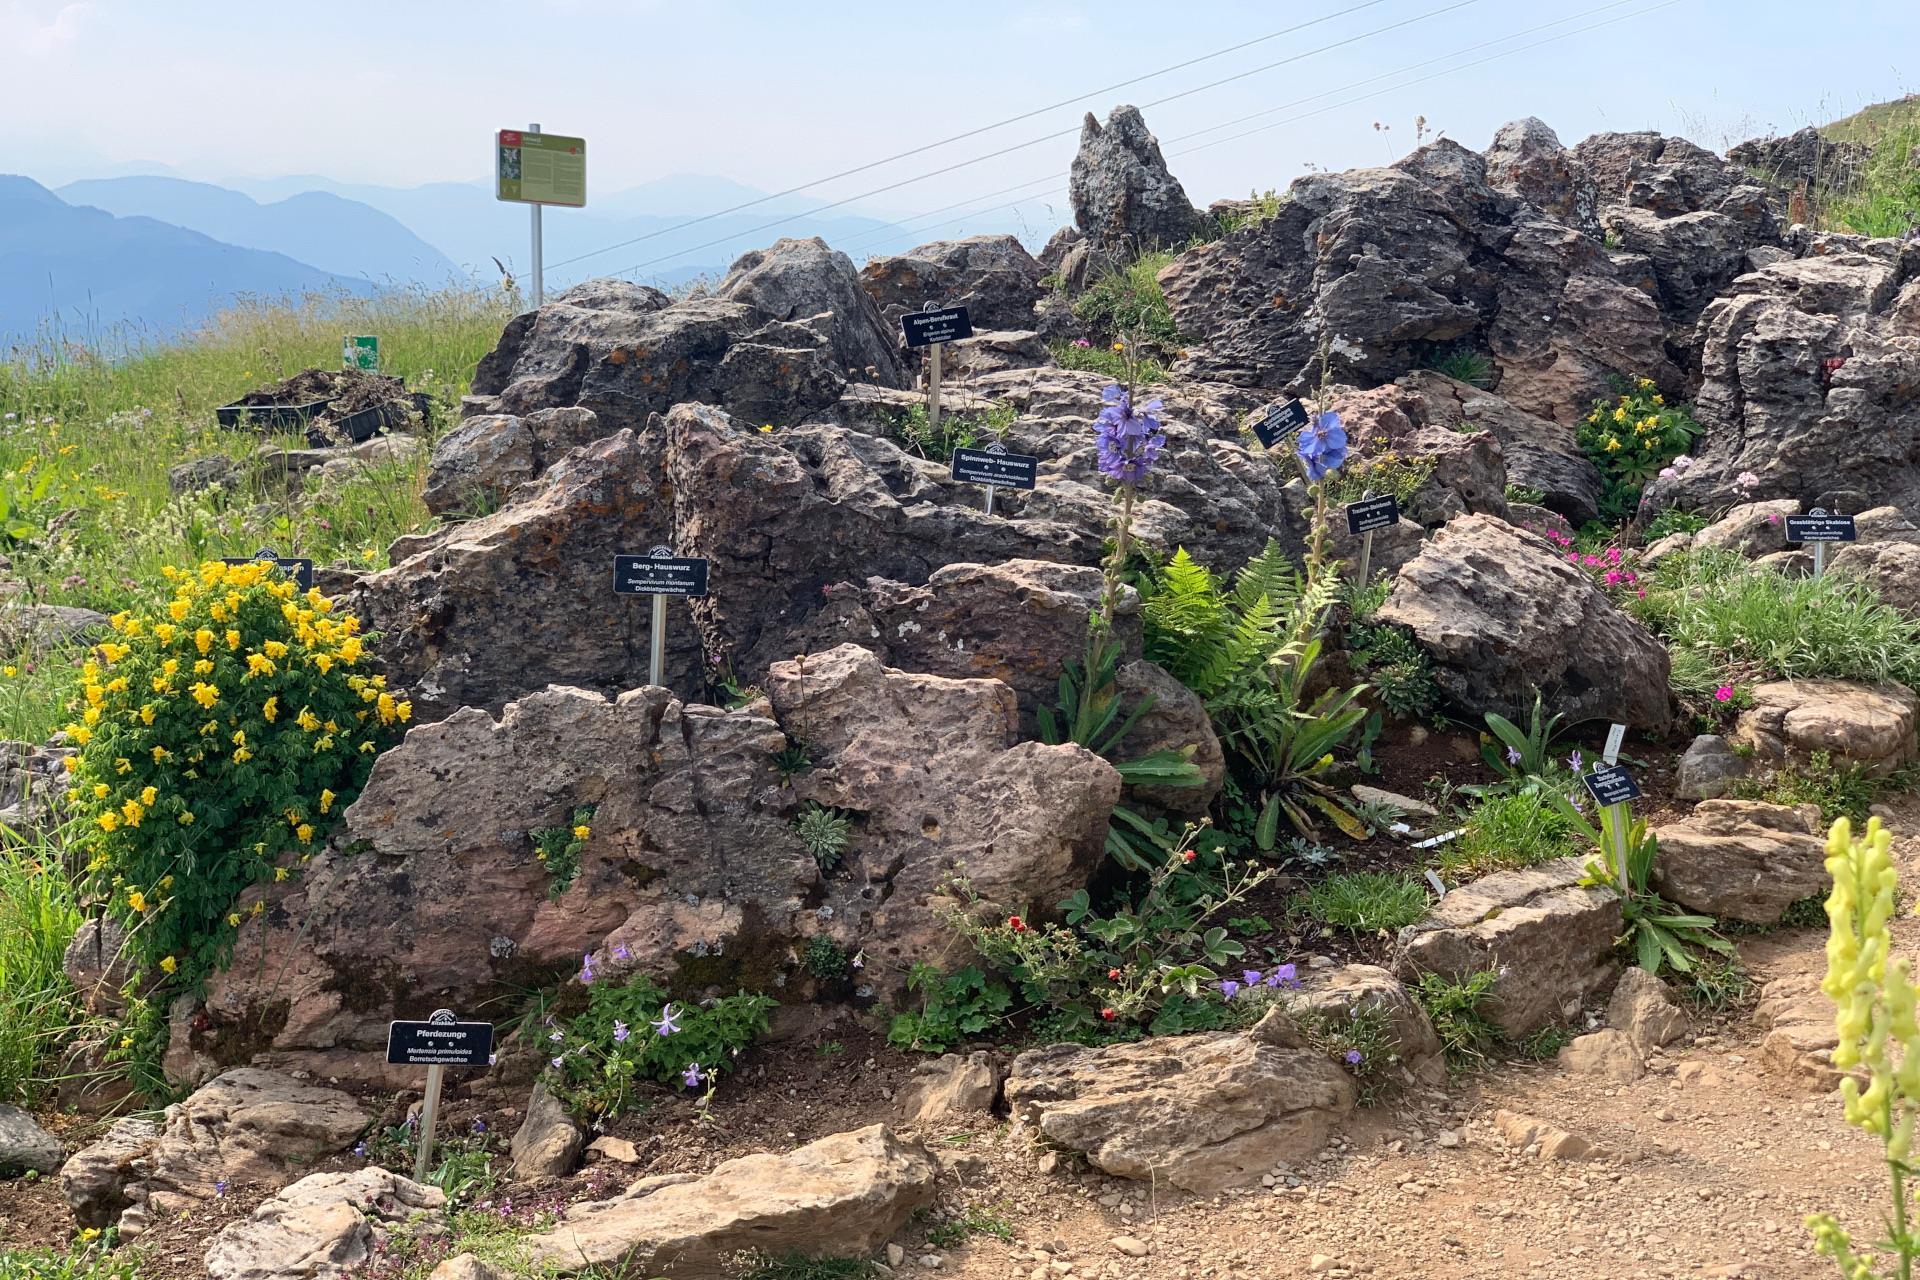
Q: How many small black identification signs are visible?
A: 9